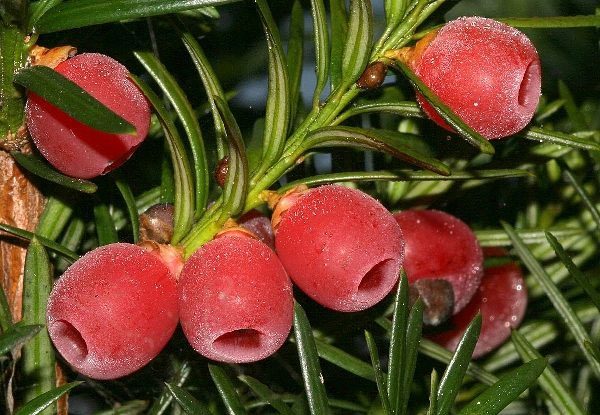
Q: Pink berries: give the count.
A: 7